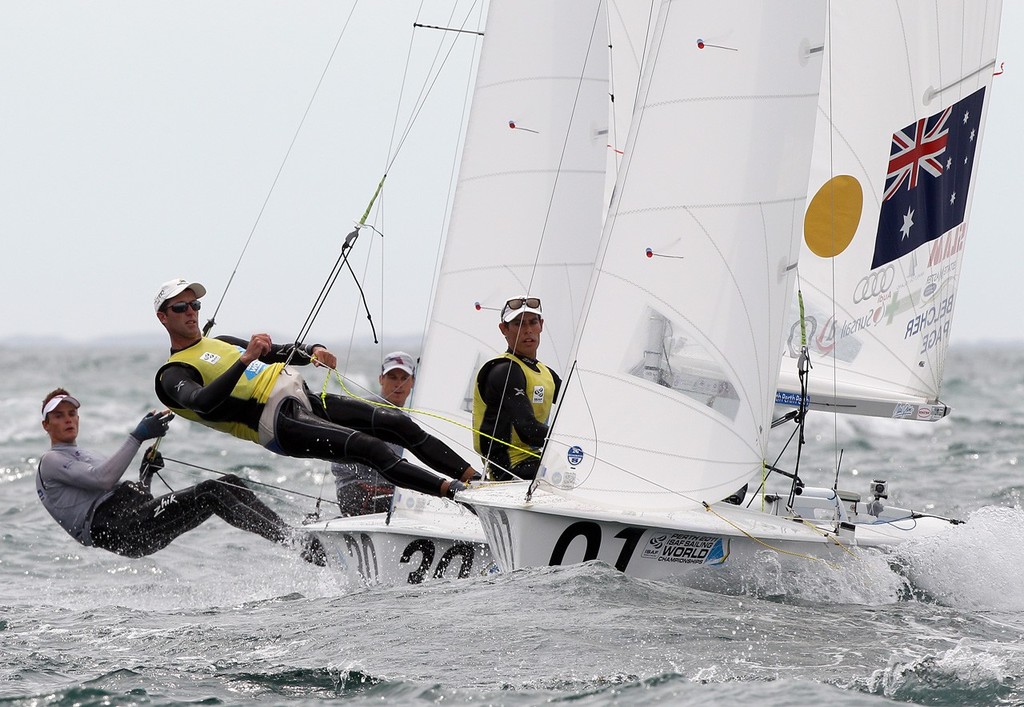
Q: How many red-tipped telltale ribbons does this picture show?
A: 4